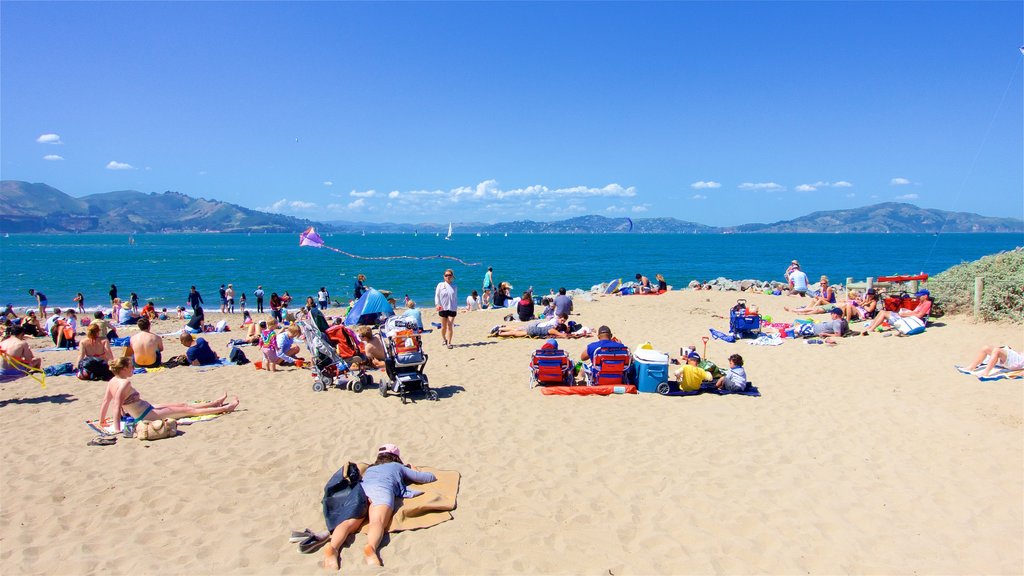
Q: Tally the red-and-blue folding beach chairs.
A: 2